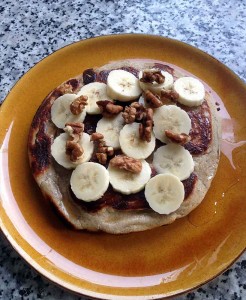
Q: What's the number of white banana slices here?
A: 13